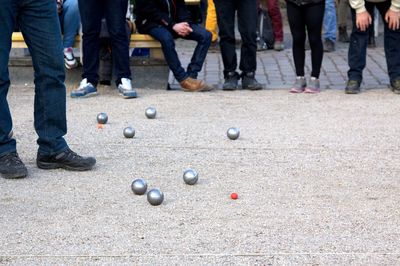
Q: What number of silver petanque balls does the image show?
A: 7